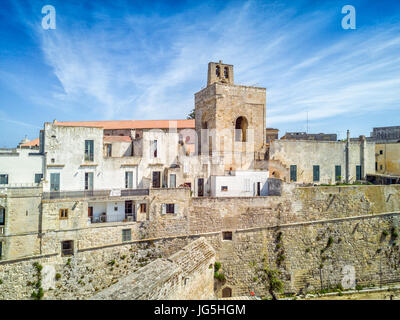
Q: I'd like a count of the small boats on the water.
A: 0